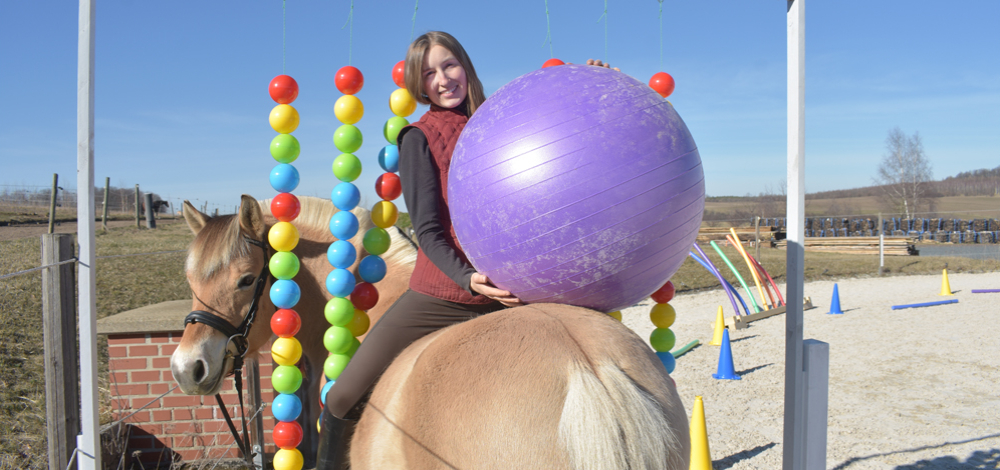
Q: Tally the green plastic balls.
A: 12